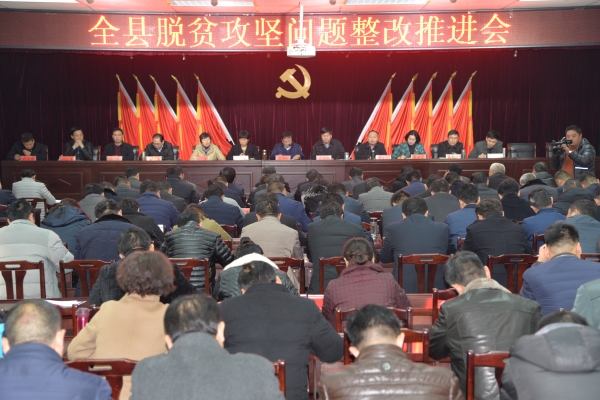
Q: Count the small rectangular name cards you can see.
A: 12